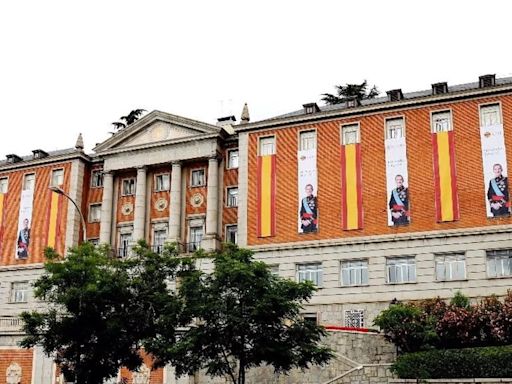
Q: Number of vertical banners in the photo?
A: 9